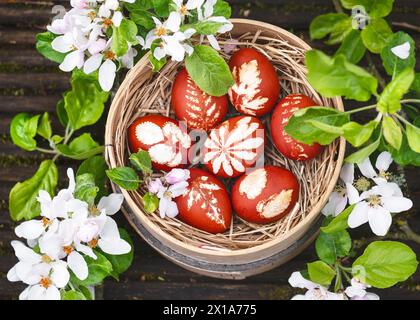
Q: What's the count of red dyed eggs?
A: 7